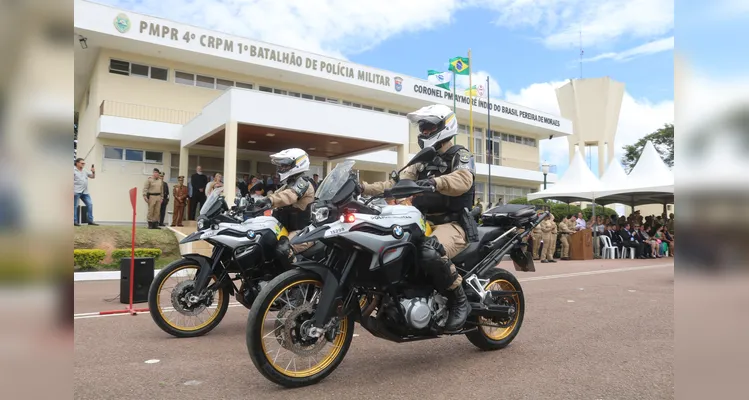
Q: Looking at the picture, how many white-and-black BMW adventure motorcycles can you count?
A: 2